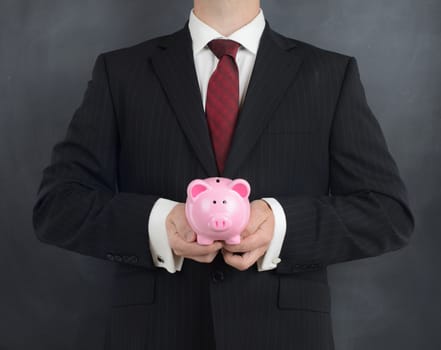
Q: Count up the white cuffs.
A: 2